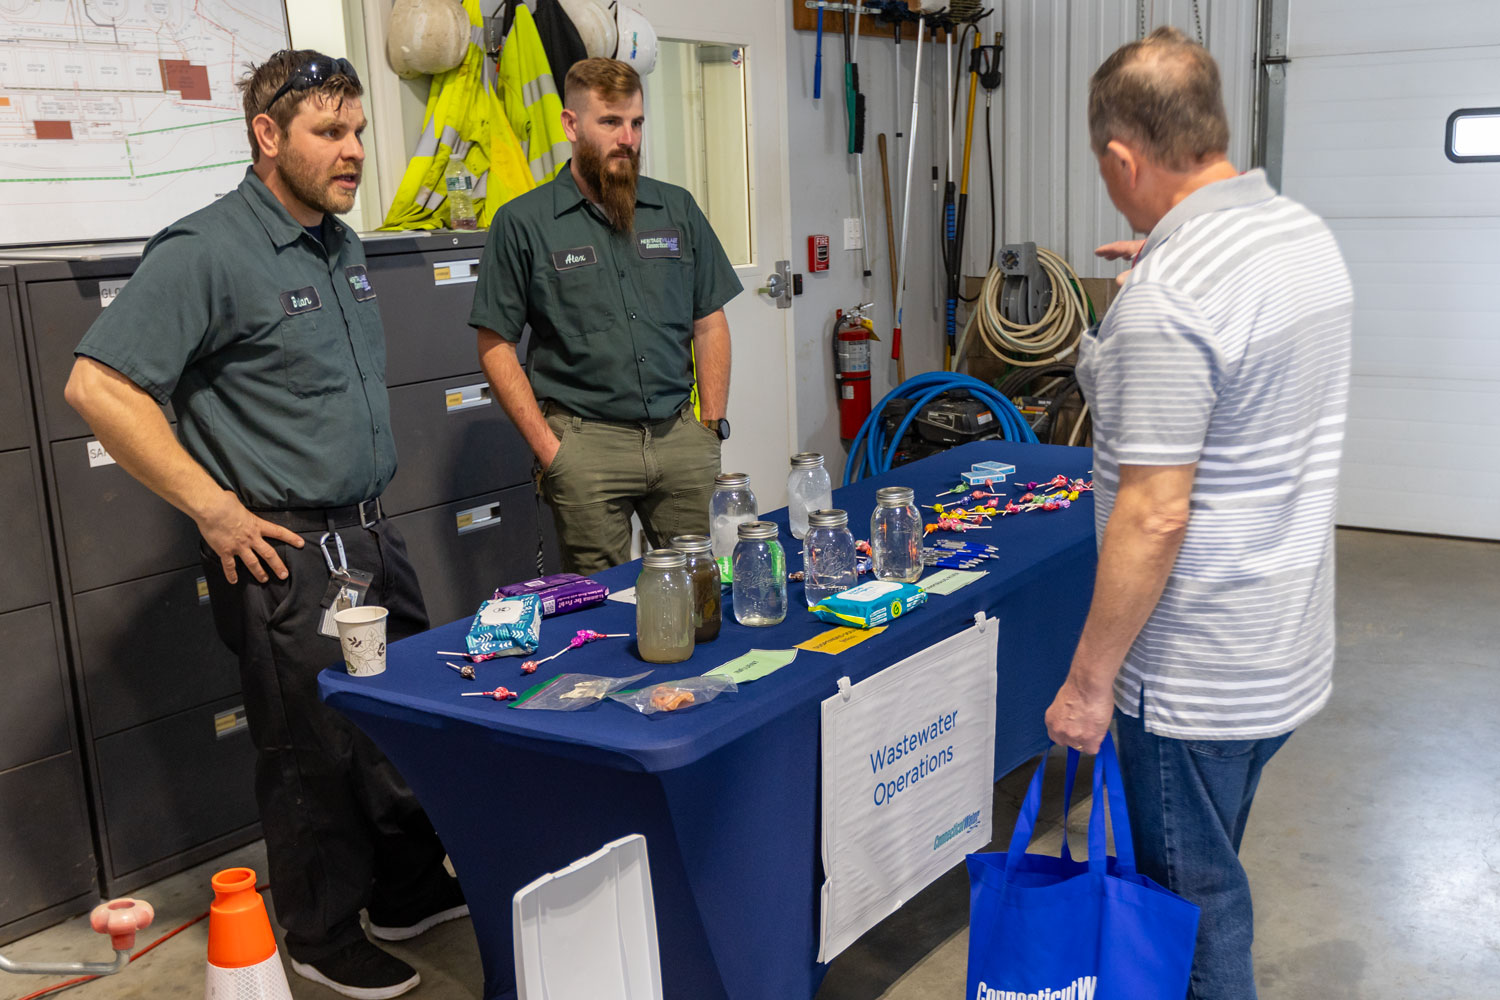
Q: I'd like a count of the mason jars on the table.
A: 7